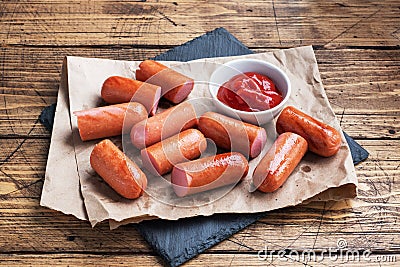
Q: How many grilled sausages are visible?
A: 10